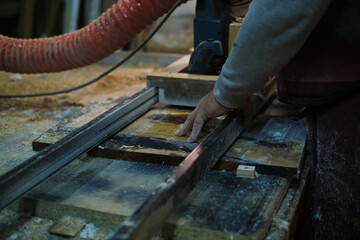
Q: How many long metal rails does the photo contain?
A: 2